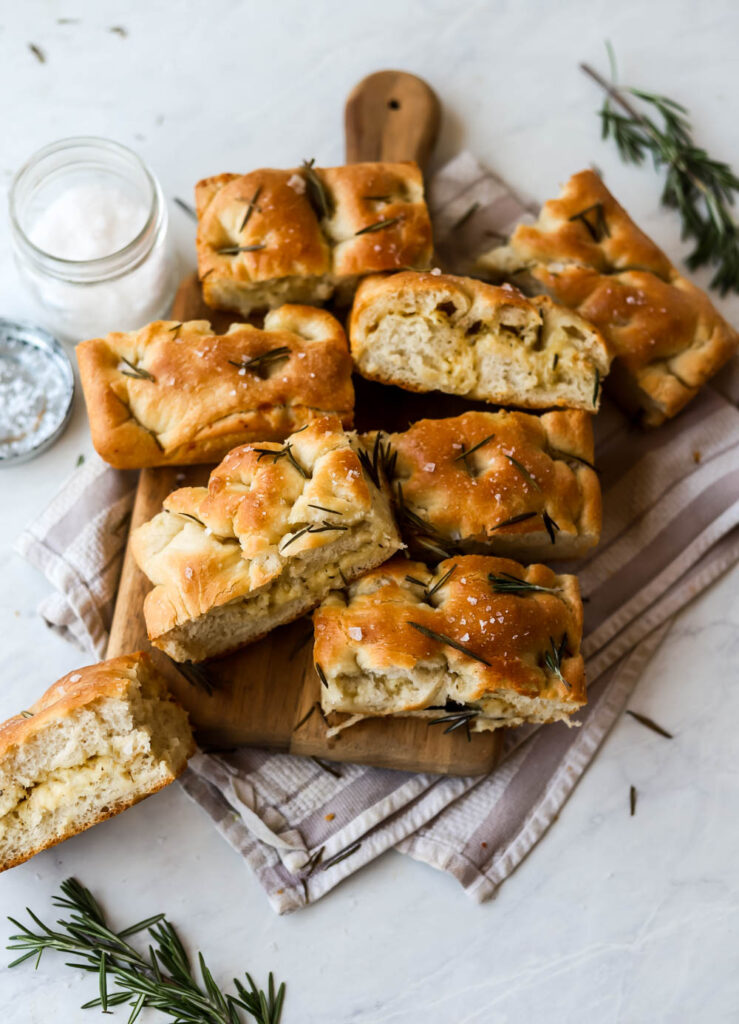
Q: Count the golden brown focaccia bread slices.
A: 8